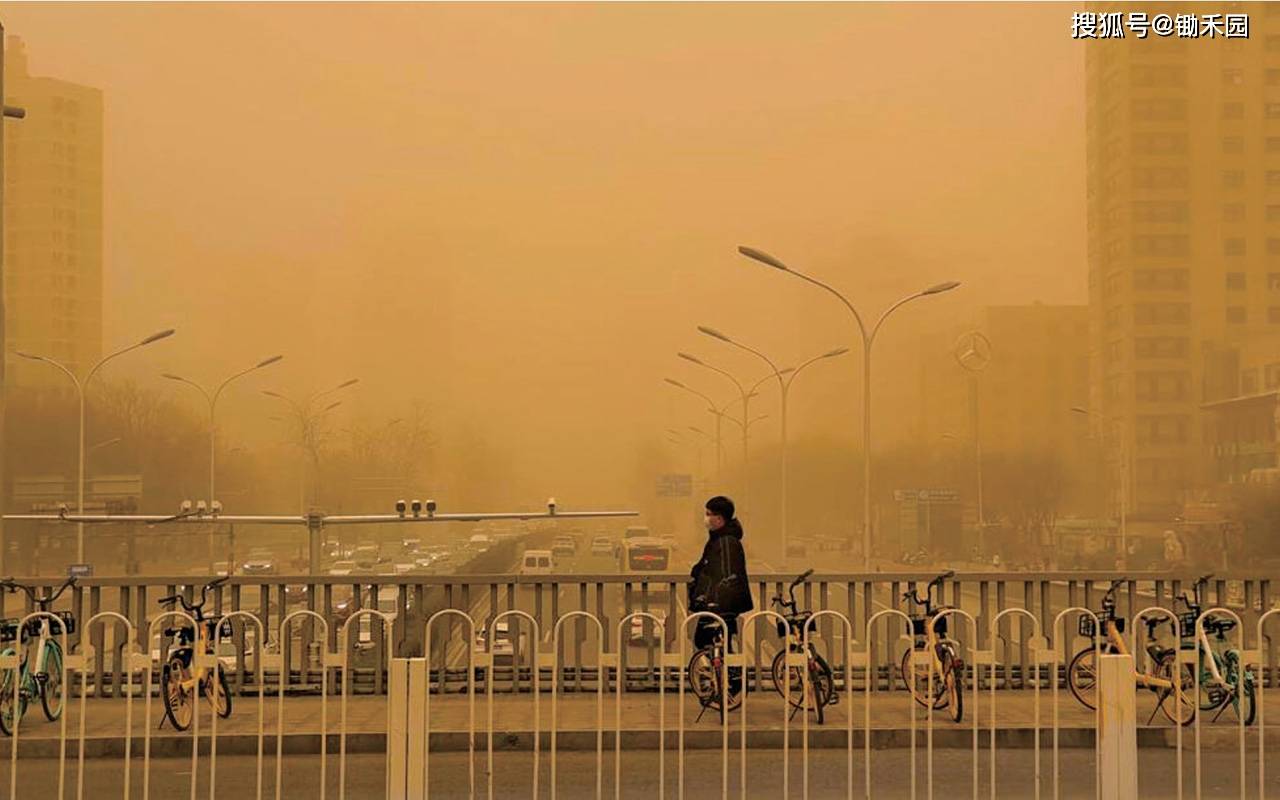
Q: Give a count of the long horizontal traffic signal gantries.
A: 1